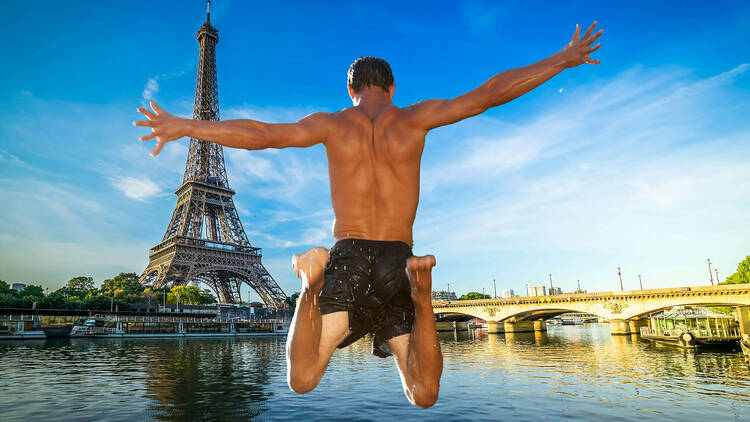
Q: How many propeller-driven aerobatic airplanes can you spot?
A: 0